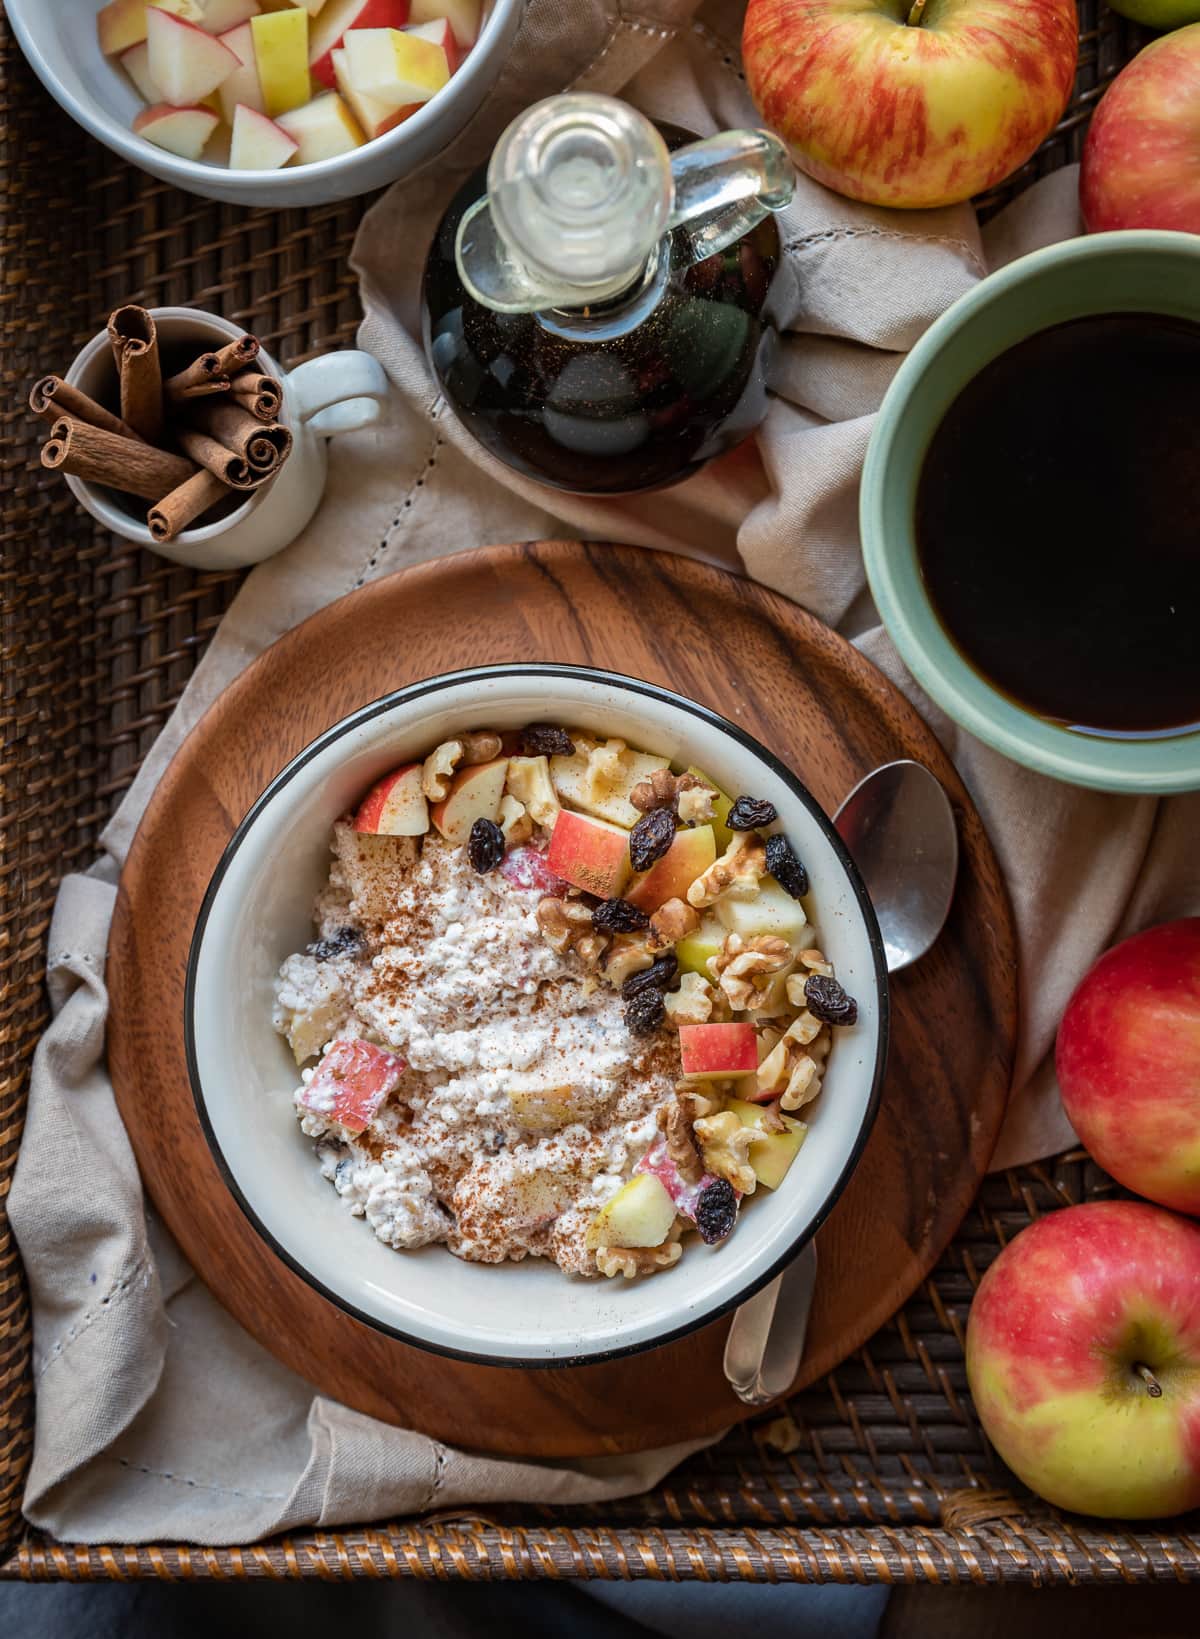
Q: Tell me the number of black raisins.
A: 11